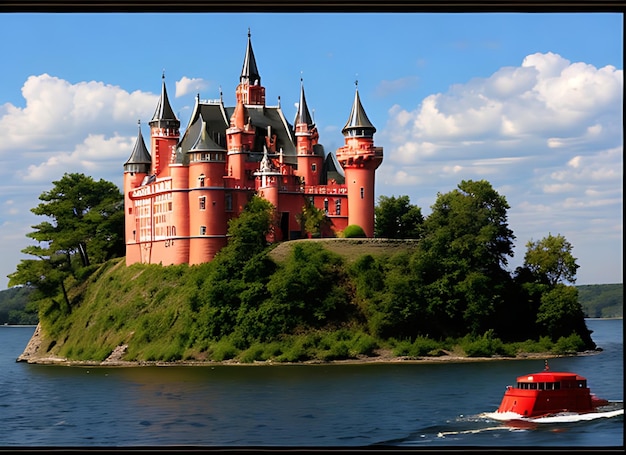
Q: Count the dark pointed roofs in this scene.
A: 6